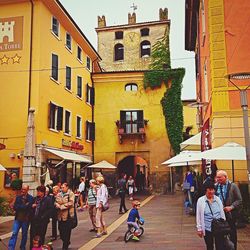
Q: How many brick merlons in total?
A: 3